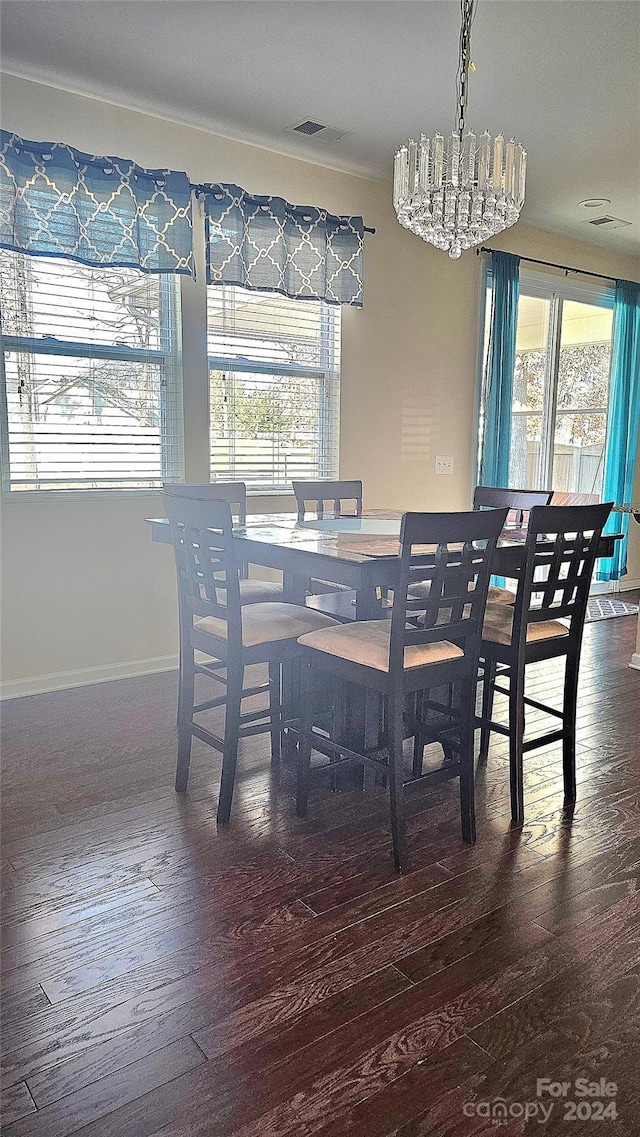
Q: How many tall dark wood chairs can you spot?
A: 6